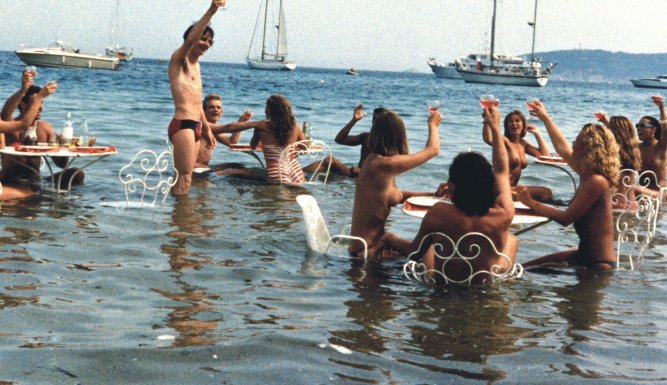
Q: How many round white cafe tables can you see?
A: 4